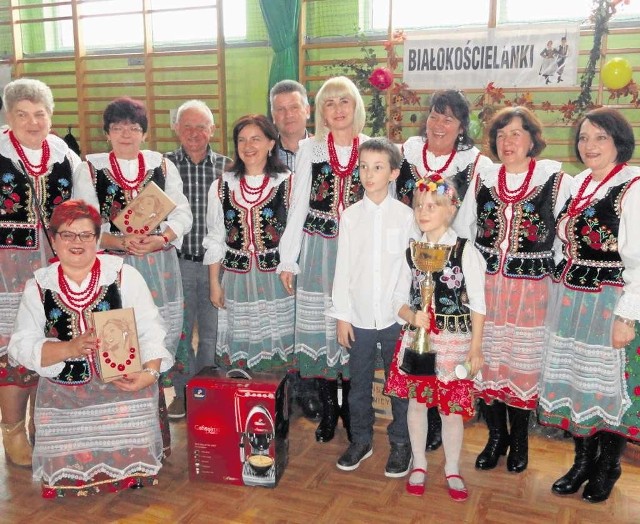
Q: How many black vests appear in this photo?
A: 9